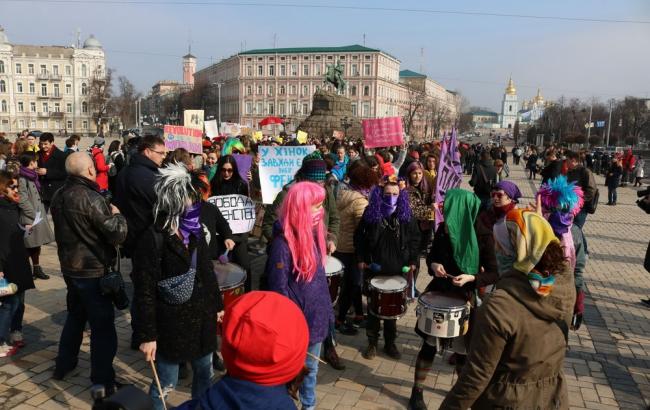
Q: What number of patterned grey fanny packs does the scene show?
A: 1